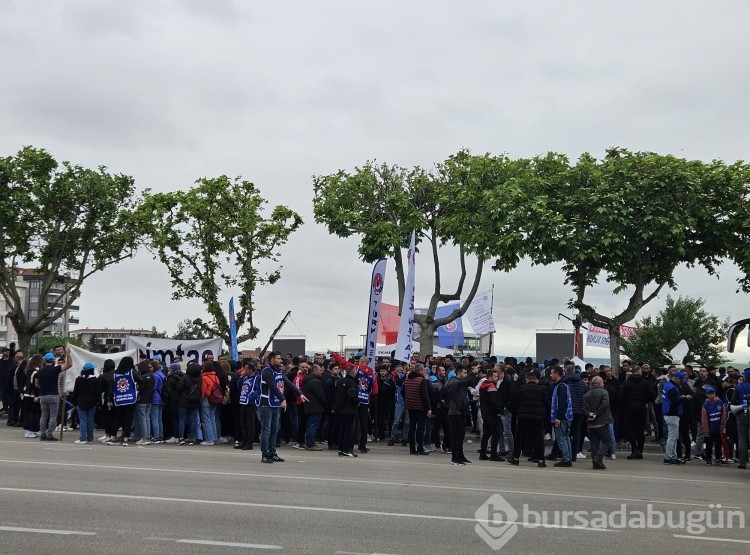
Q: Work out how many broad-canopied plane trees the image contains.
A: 4